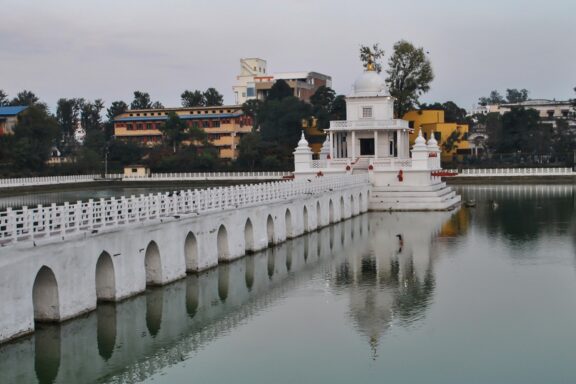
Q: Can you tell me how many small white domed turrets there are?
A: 4